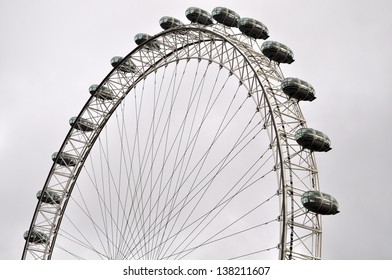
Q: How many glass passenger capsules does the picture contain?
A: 15